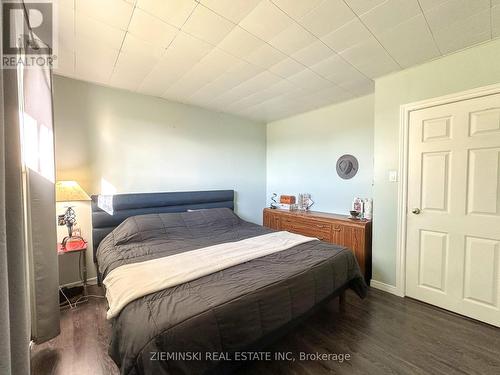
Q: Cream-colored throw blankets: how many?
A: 1